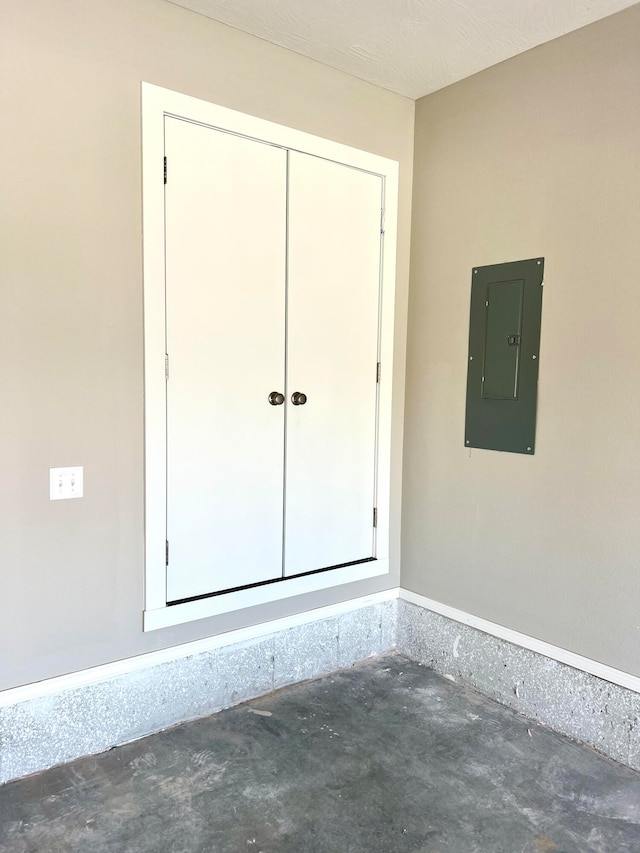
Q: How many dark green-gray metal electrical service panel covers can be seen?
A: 1